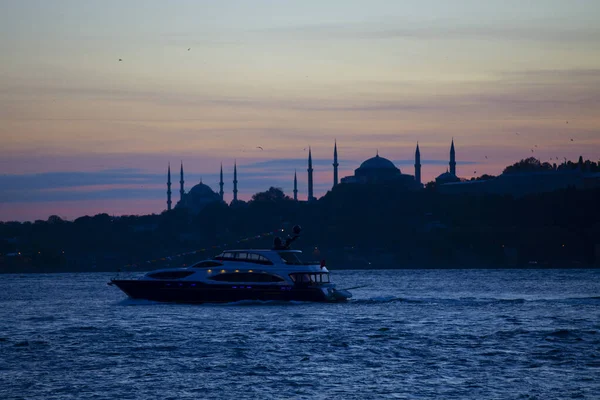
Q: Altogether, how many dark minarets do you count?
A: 9